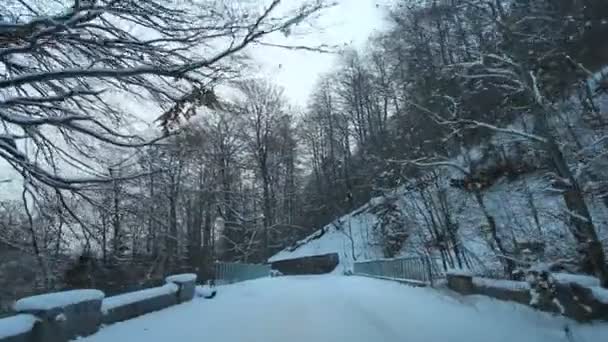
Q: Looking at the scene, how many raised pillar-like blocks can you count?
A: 4